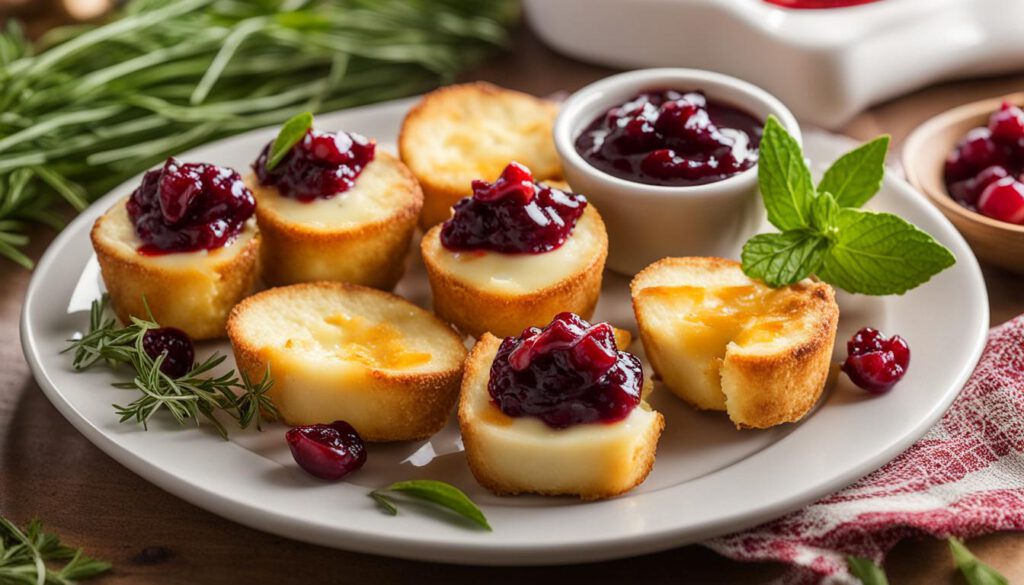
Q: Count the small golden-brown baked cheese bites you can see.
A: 7